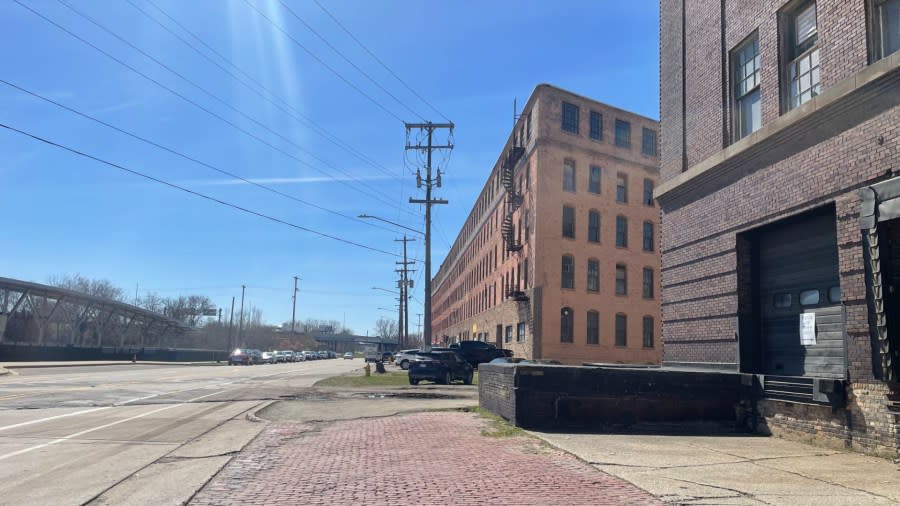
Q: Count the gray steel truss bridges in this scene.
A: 1